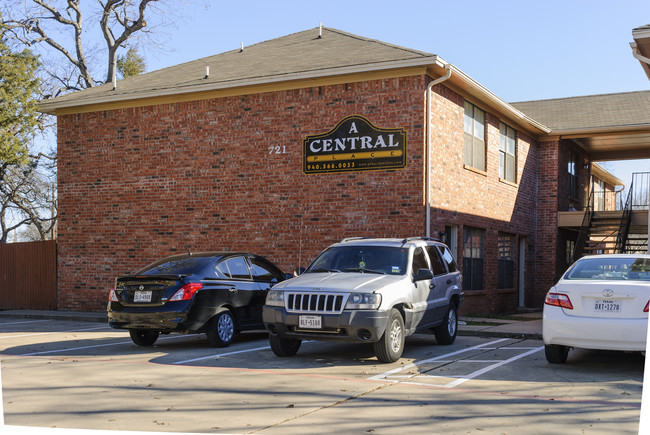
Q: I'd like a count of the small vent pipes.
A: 4